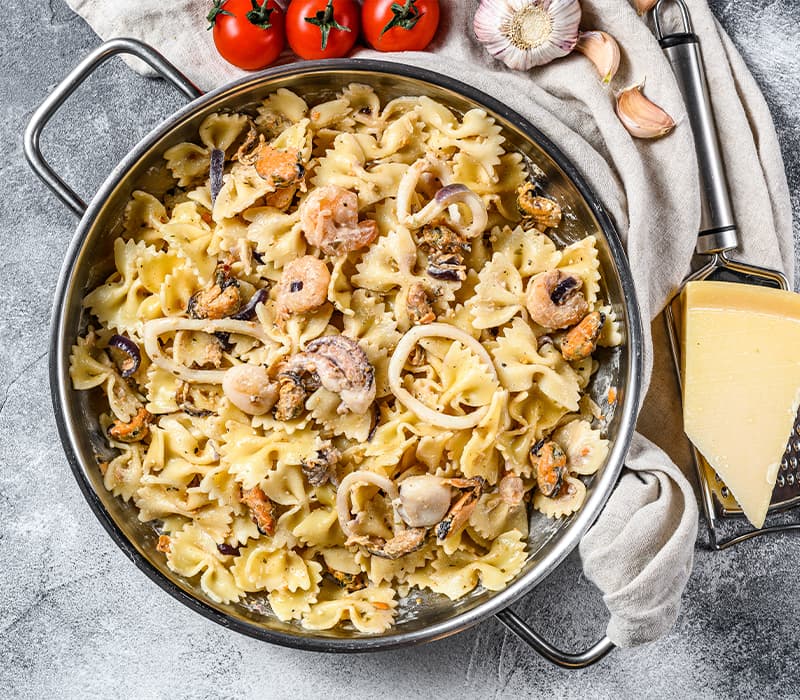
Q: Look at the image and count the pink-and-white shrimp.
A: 3